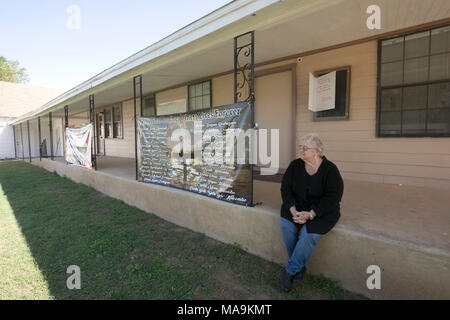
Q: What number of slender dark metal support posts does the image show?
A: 9